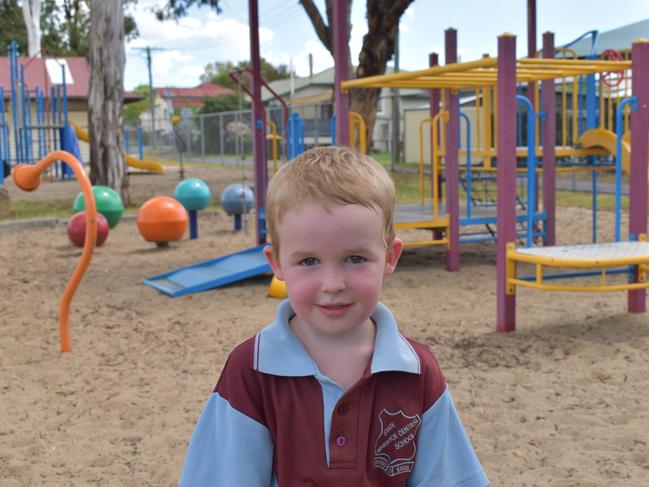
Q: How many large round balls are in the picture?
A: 5